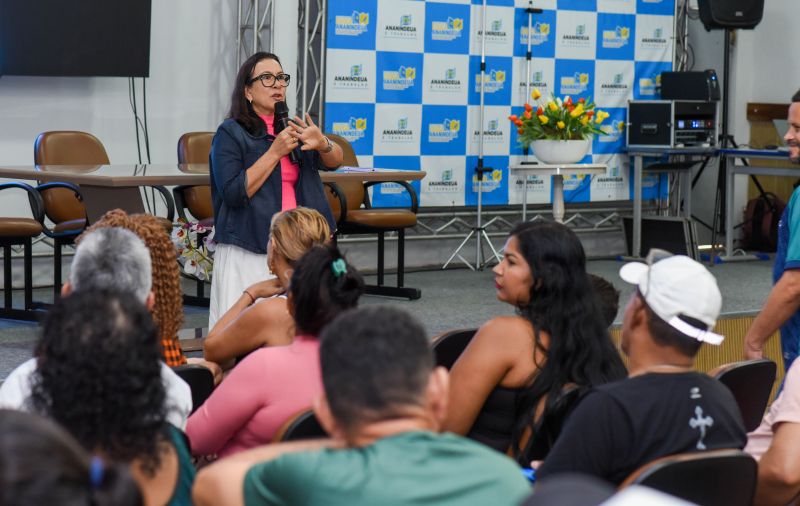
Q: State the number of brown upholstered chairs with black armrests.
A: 4